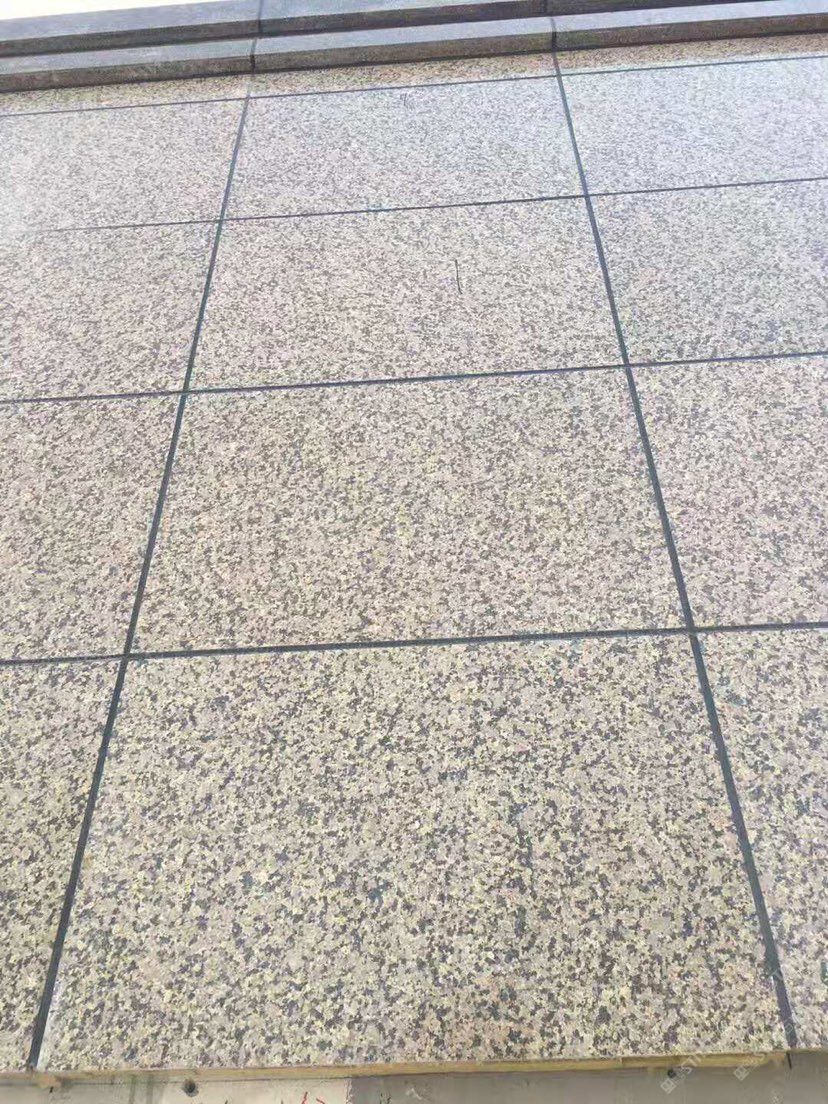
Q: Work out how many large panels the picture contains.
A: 12